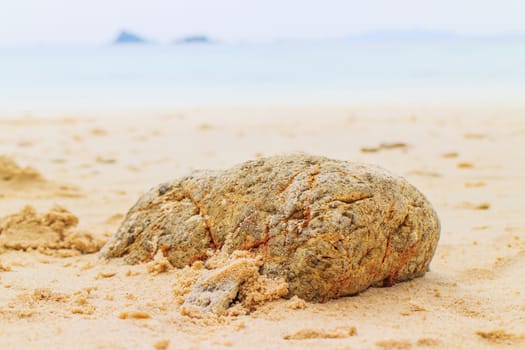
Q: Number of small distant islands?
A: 2